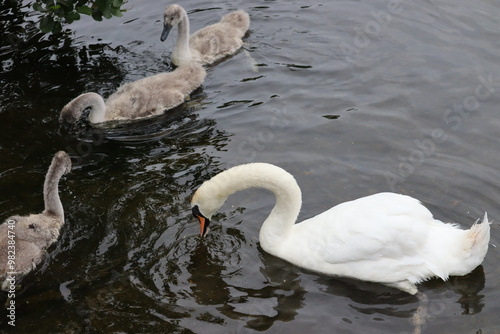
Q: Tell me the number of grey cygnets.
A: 3